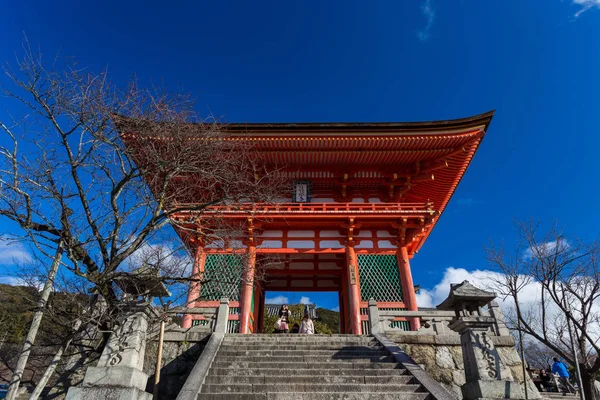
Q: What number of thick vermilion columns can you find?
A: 4